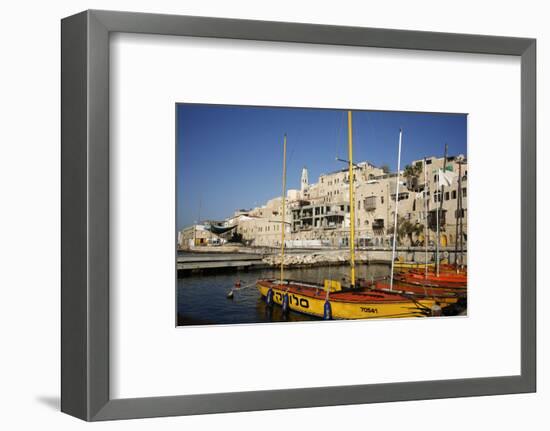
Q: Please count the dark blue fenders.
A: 3